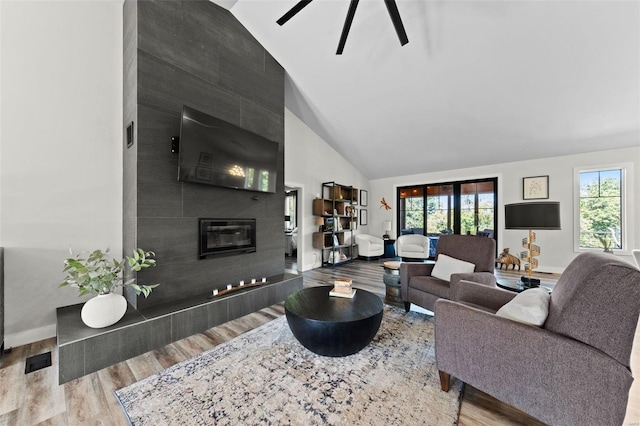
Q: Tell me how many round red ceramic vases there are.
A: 0